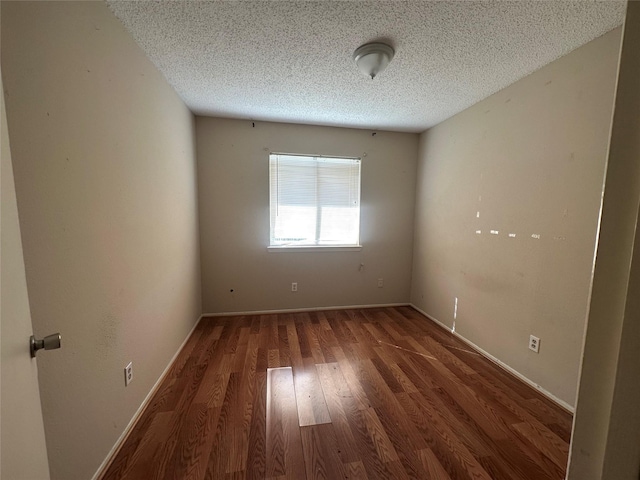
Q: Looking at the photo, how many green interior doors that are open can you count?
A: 0